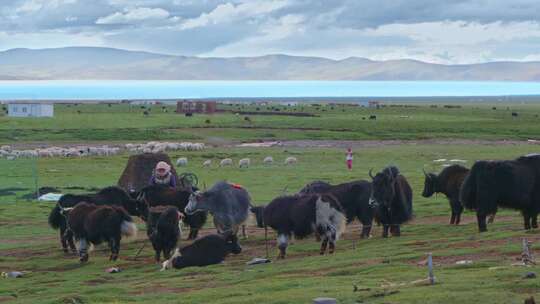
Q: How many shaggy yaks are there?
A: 11